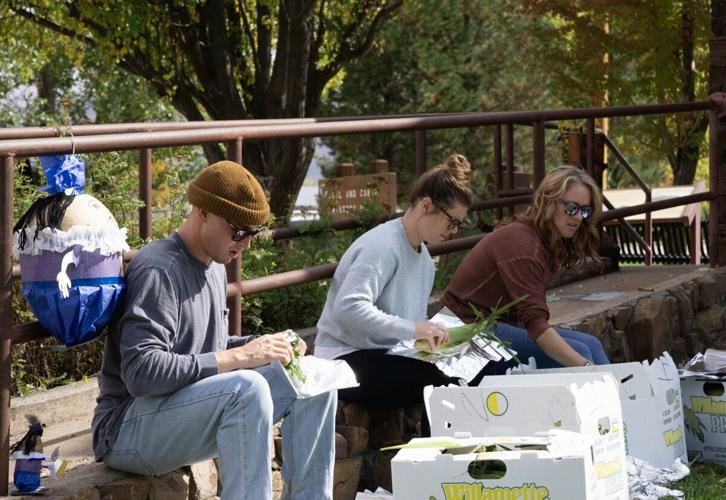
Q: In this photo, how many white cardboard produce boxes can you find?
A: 4